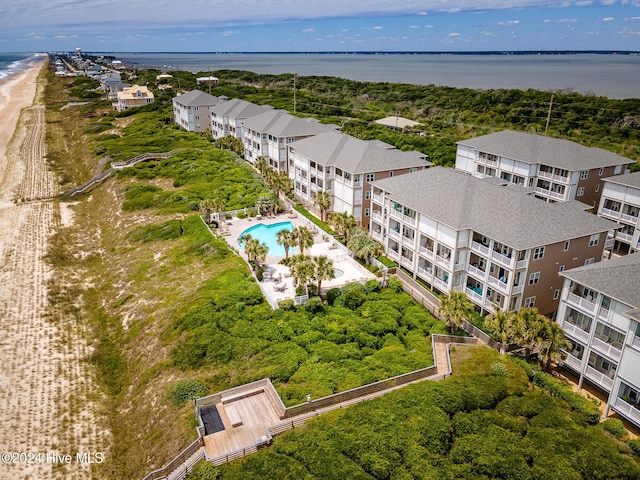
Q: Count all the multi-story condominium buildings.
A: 8